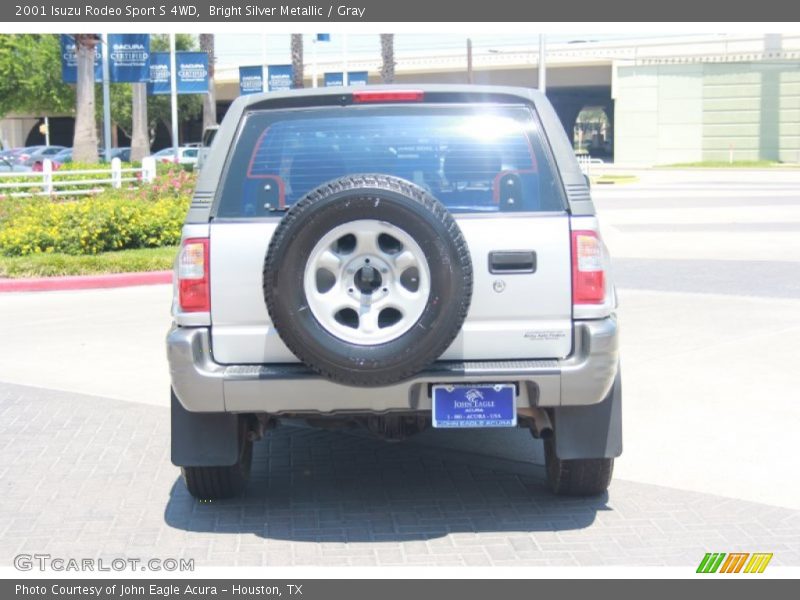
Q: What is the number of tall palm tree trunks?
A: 5